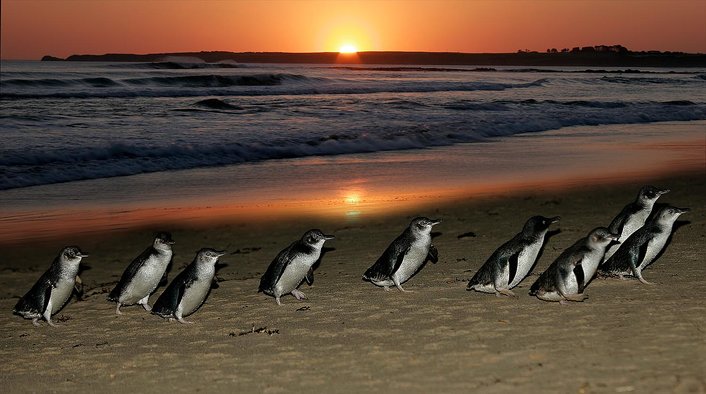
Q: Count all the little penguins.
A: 9